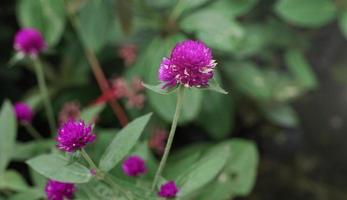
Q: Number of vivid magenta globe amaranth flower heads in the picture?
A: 7